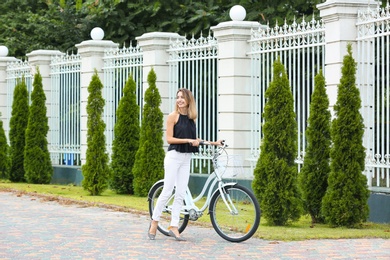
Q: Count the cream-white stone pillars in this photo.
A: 6